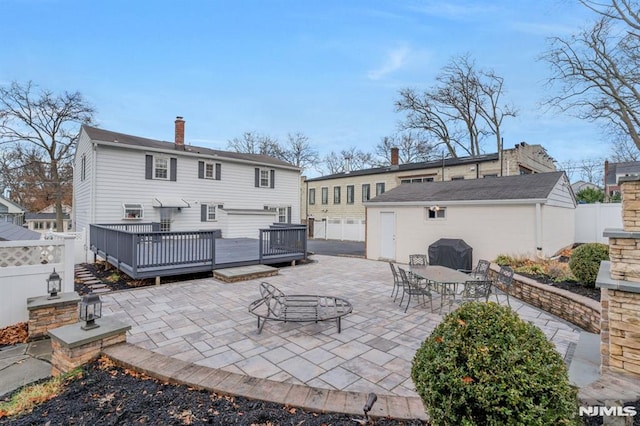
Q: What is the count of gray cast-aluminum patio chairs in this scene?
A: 6